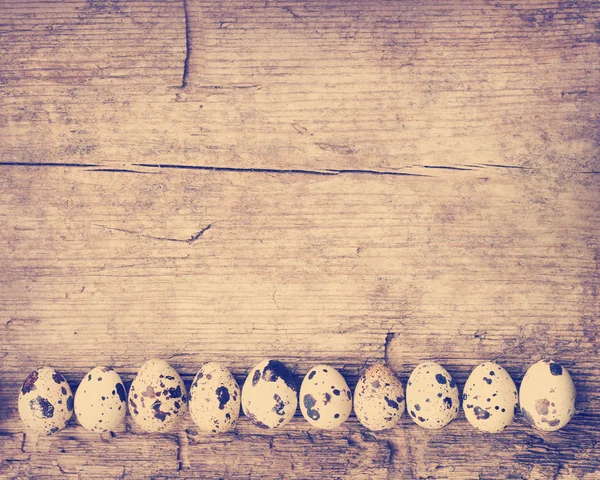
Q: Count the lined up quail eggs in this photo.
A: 10